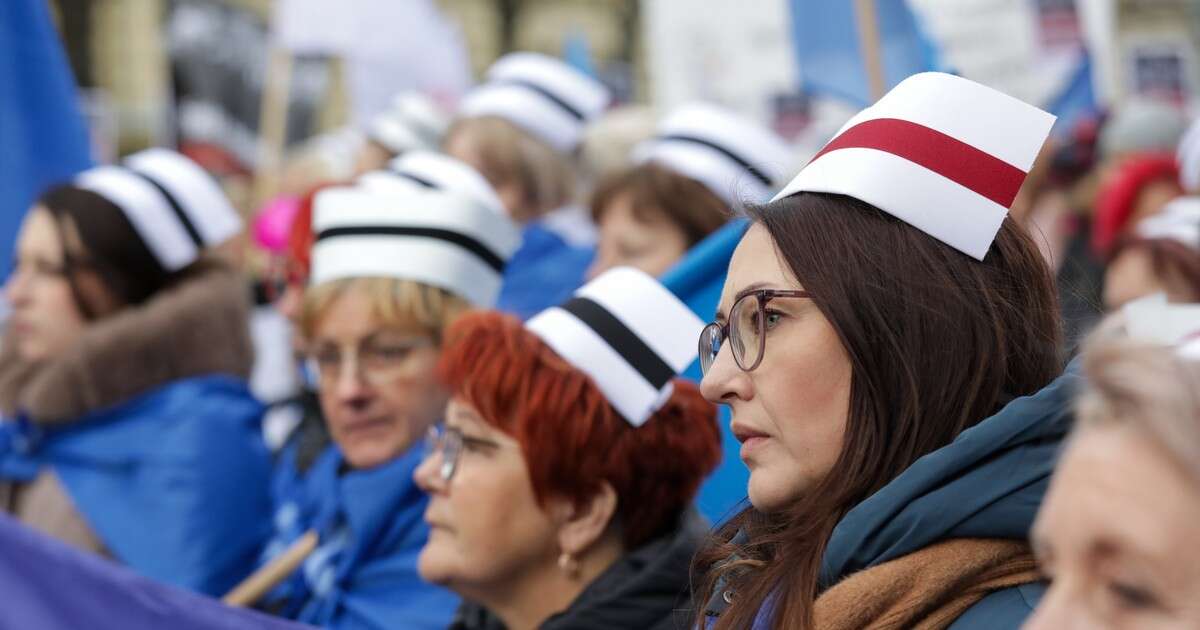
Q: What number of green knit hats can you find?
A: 0